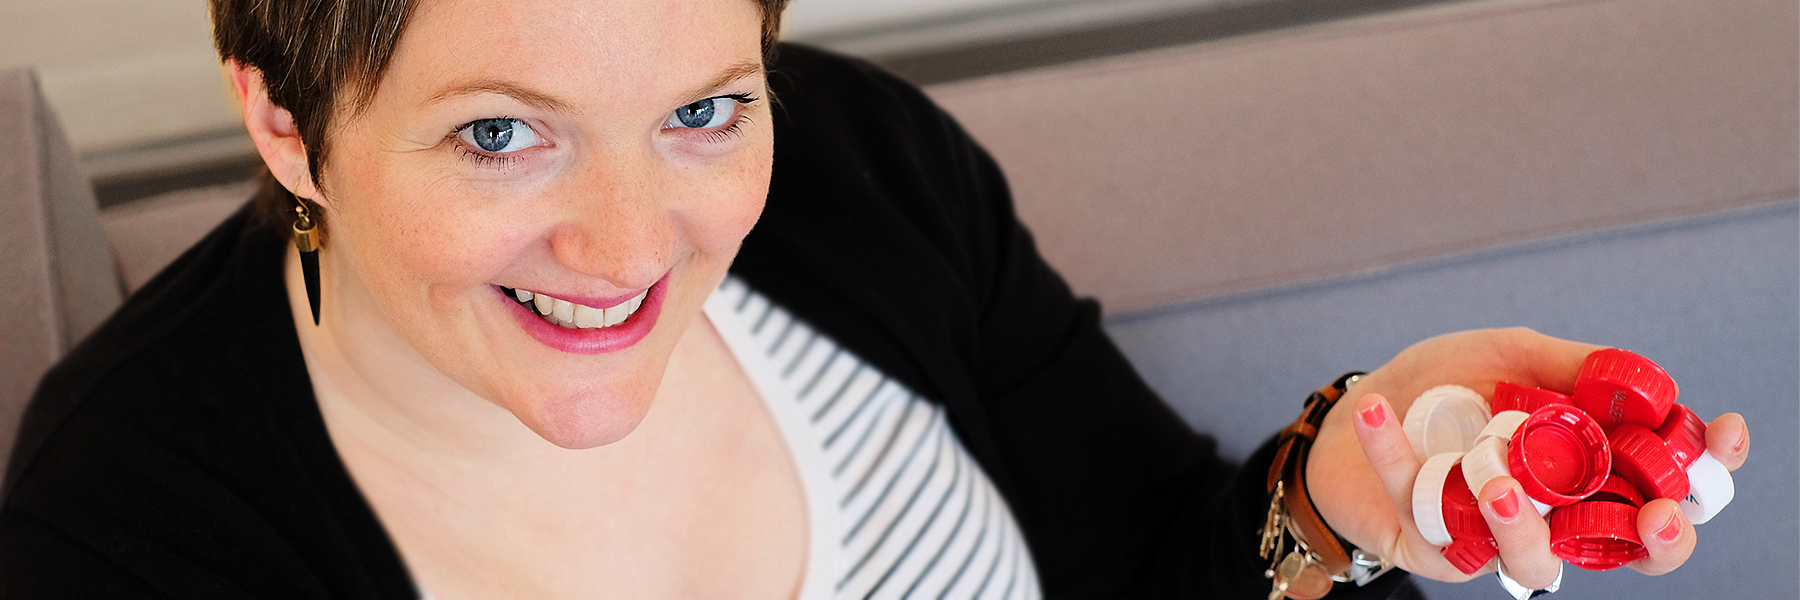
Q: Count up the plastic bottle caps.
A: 14